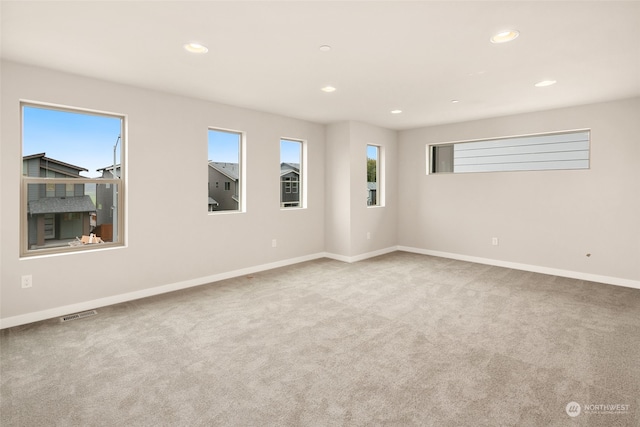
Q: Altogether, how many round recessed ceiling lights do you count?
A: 5